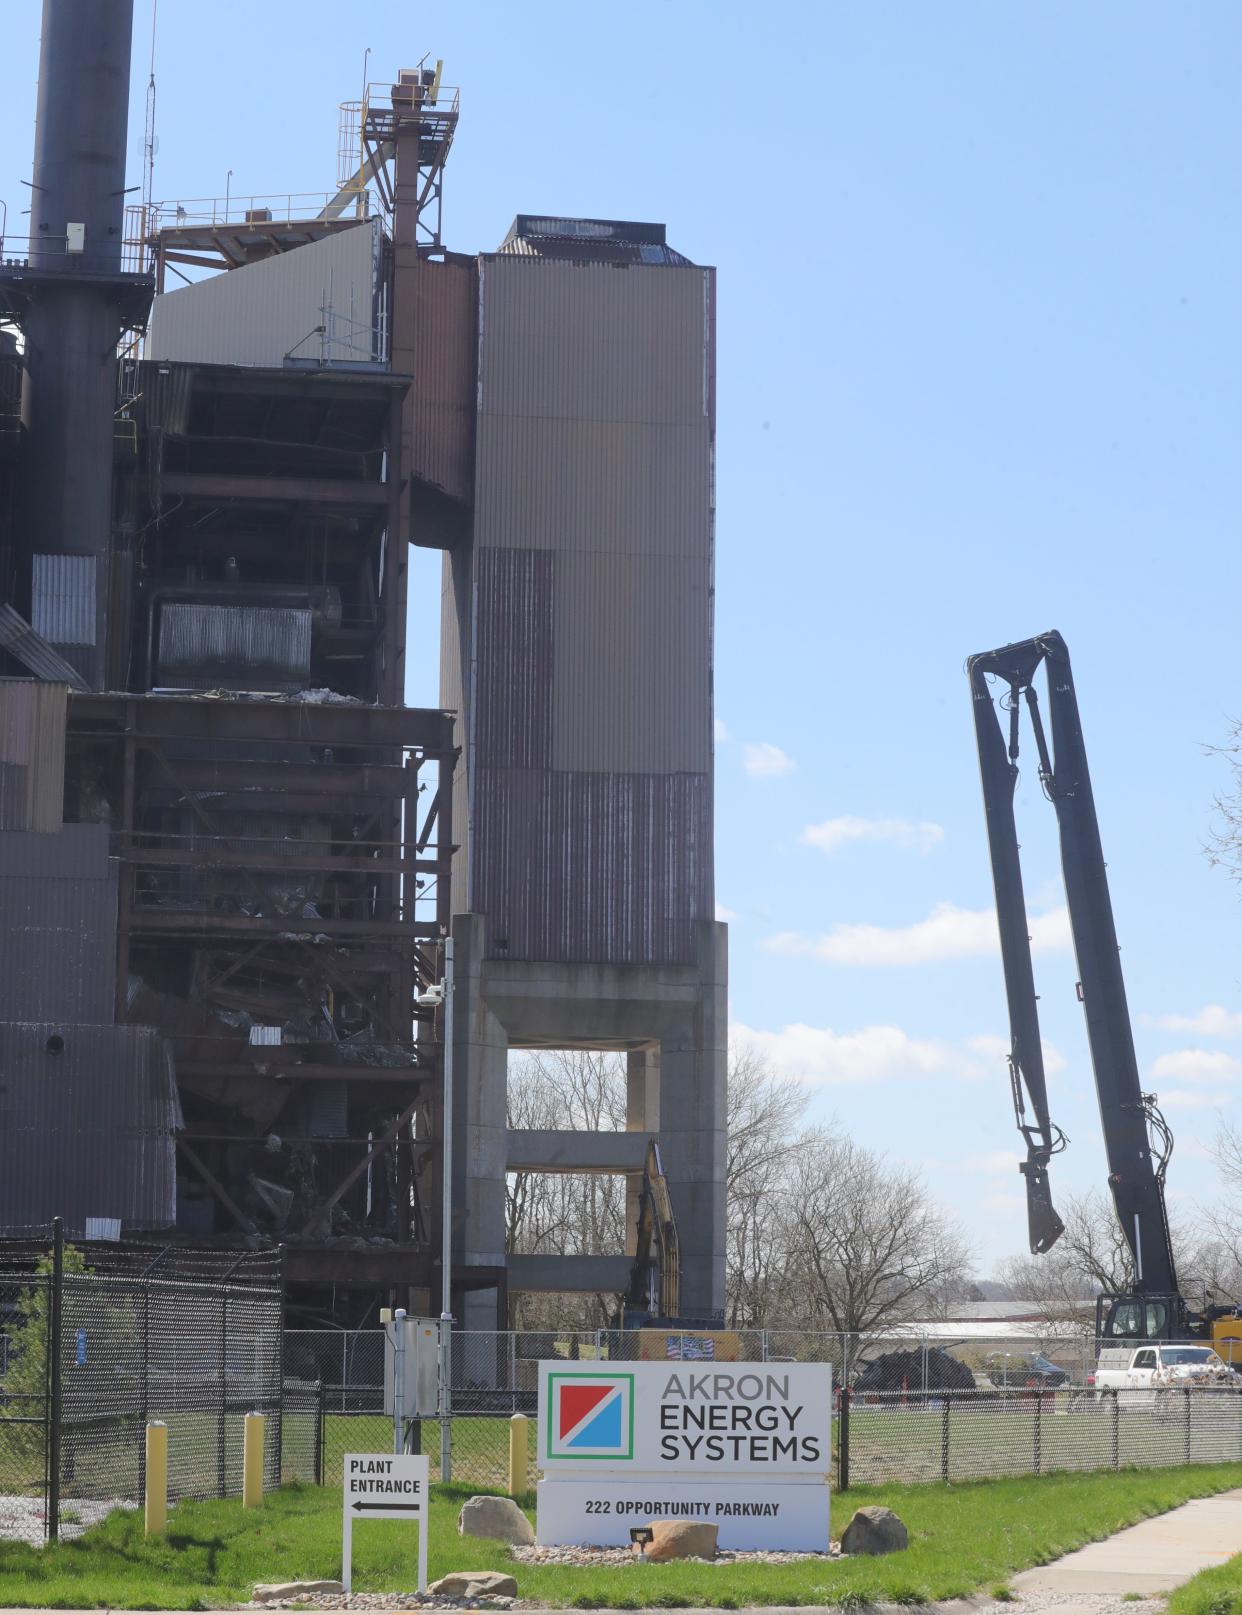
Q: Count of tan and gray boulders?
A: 5